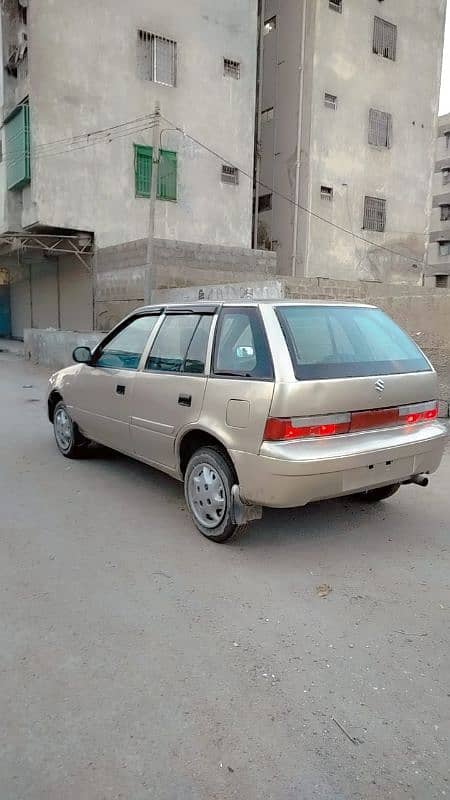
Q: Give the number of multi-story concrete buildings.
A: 3